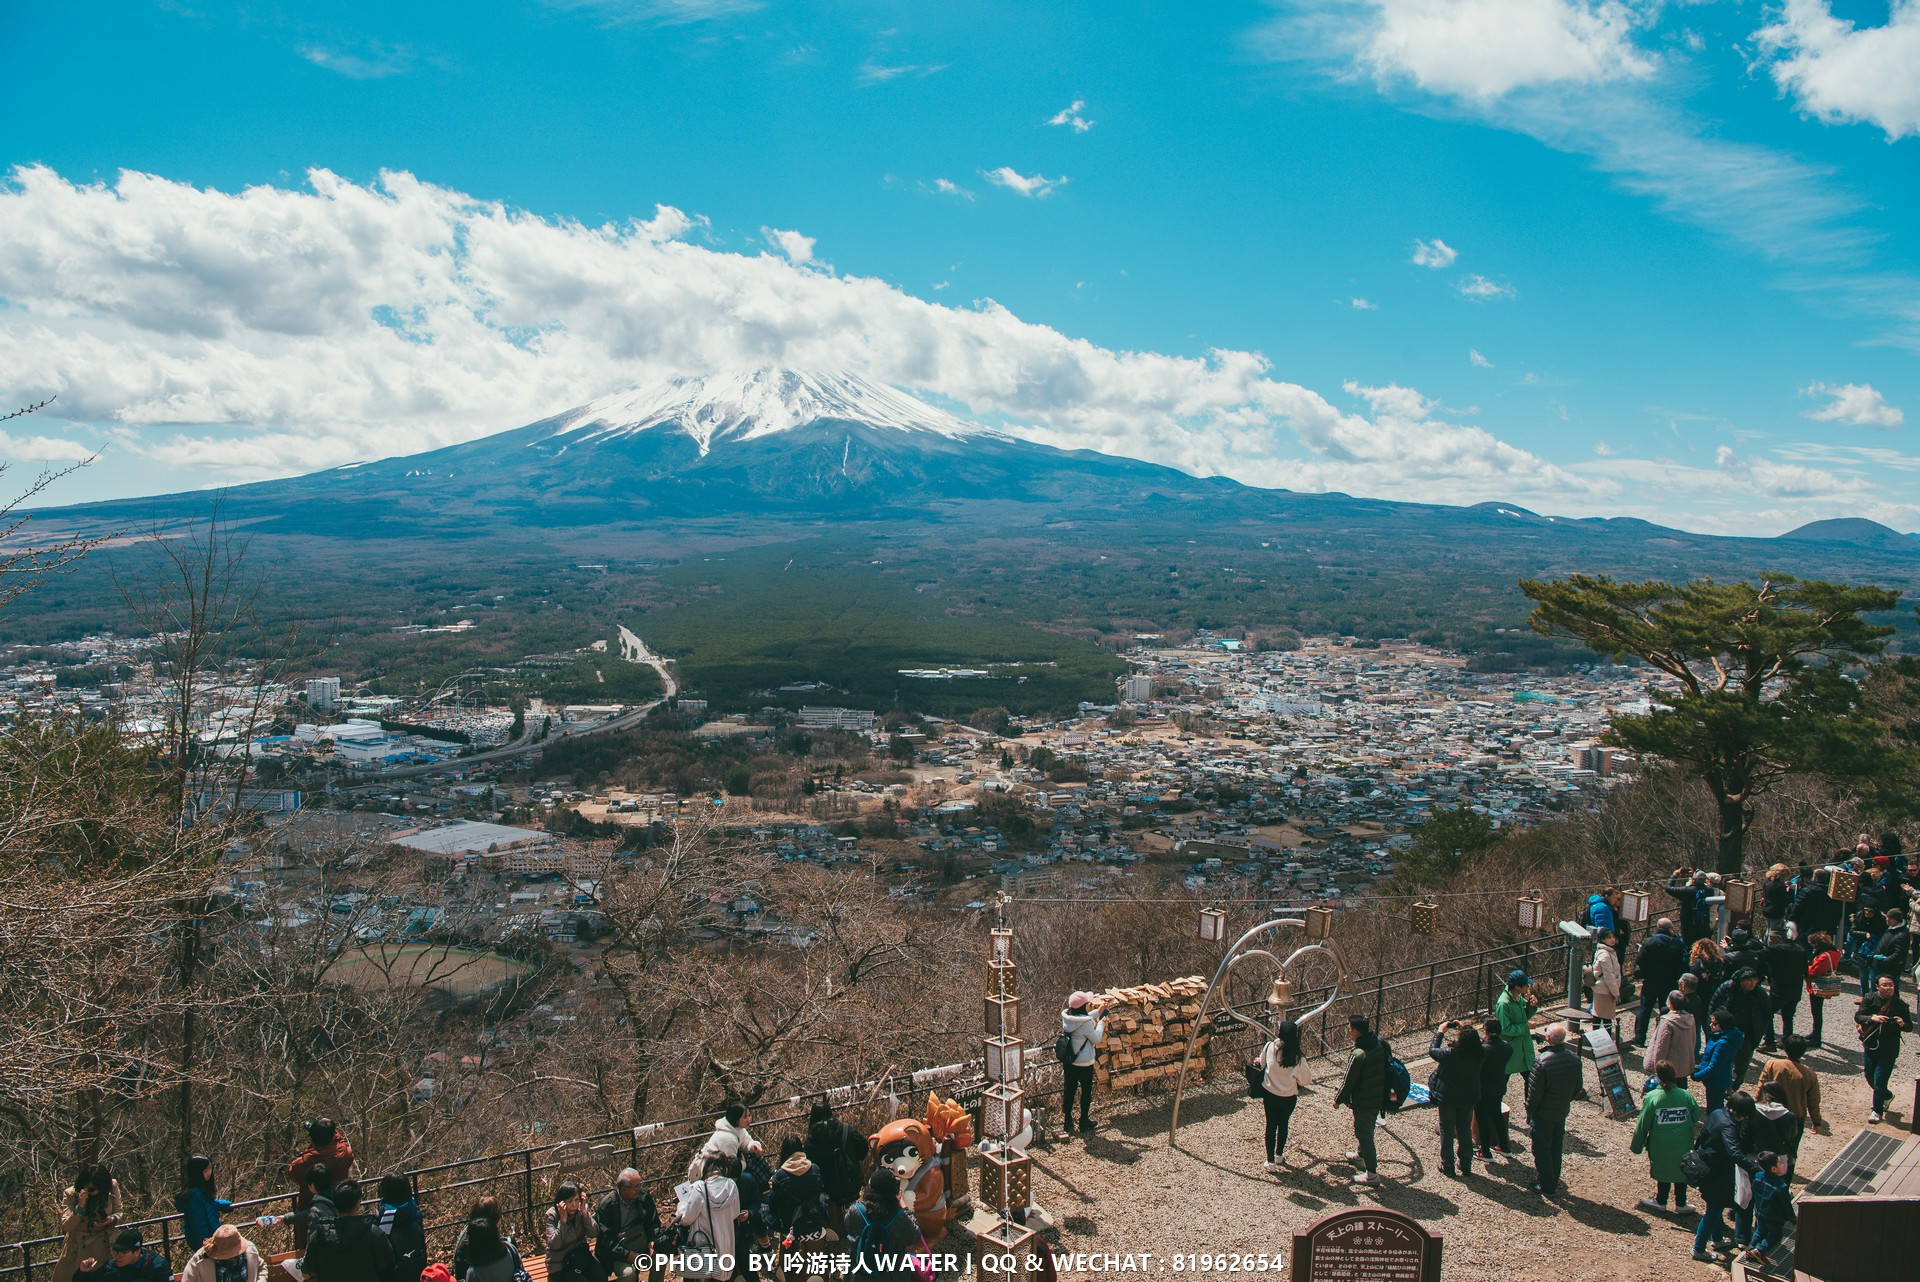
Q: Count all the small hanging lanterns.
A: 14